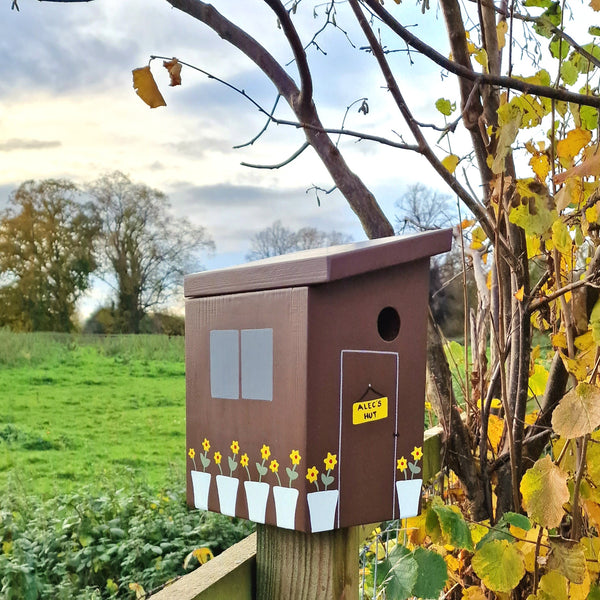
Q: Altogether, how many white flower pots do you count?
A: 6